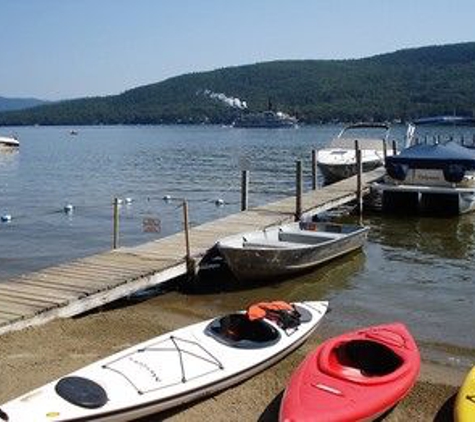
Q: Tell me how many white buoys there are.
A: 6